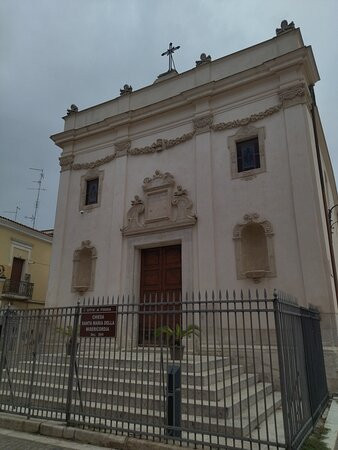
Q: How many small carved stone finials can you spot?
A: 4